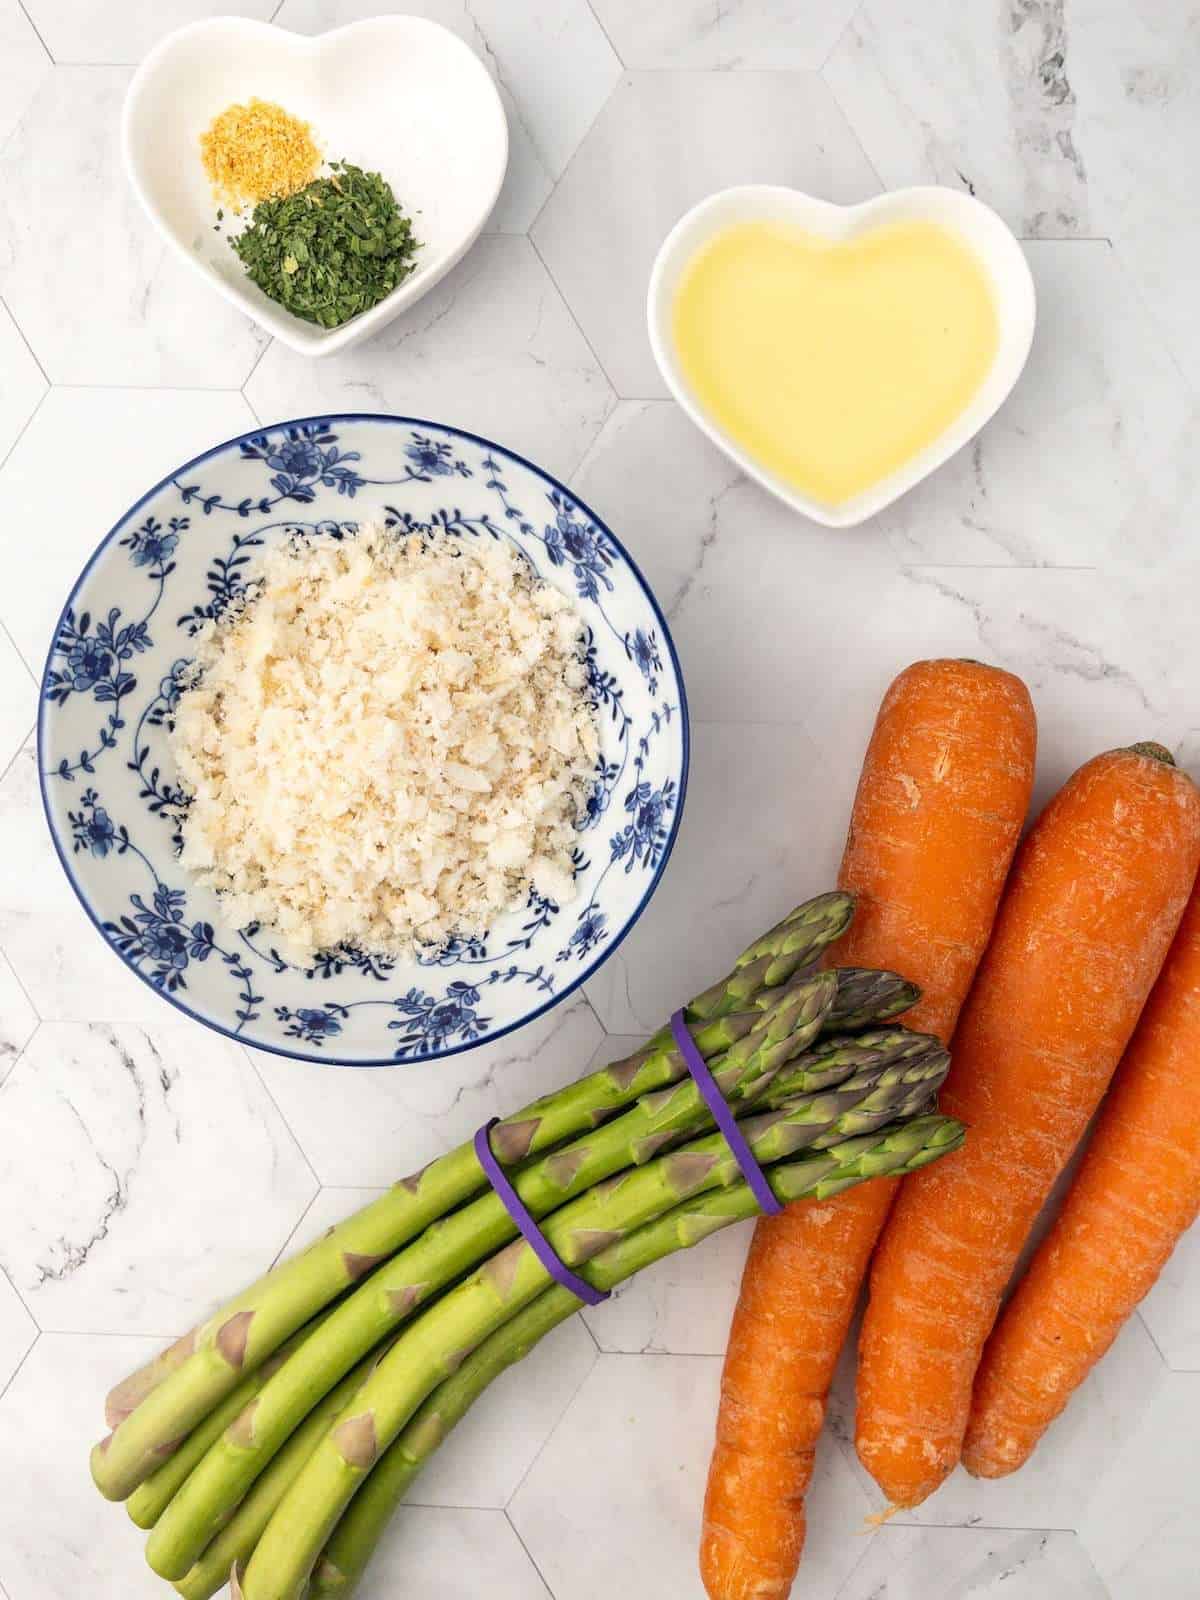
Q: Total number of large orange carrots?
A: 3